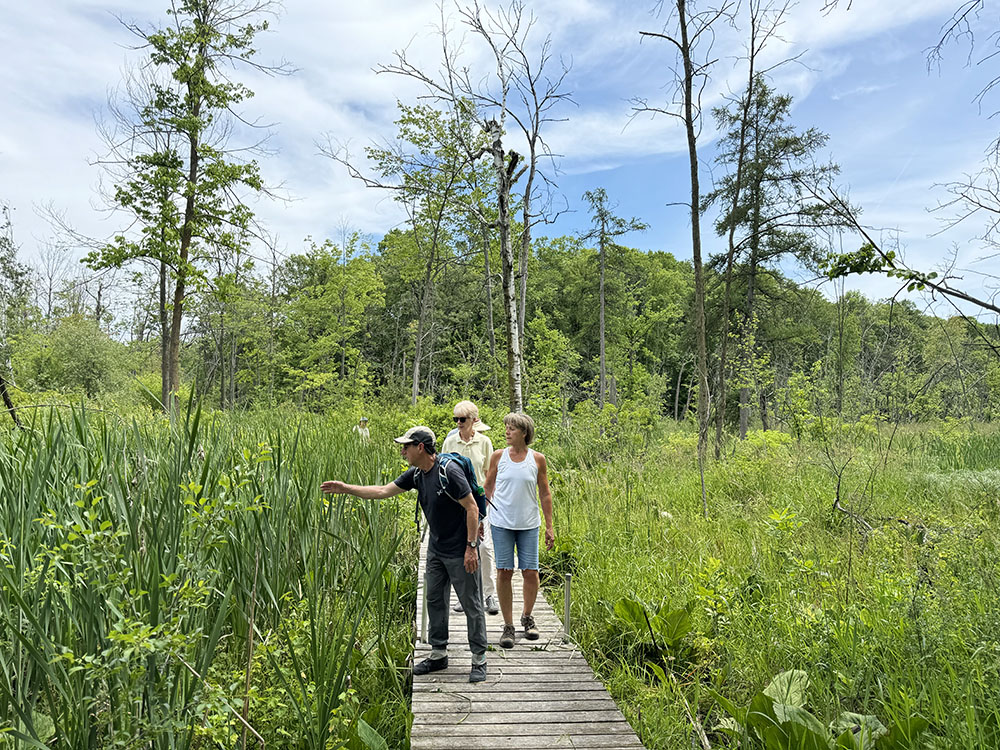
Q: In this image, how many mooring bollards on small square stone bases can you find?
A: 0